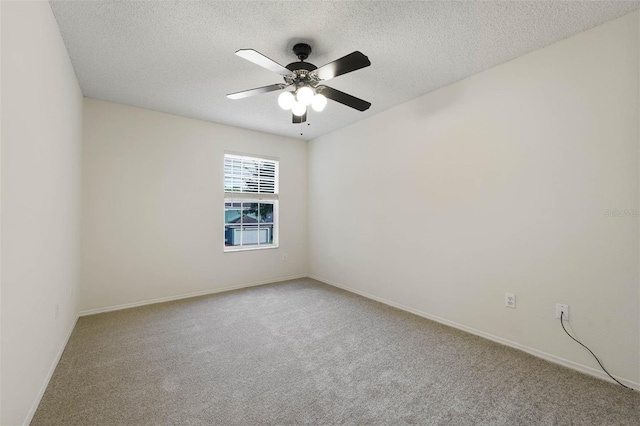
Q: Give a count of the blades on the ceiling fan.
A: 5